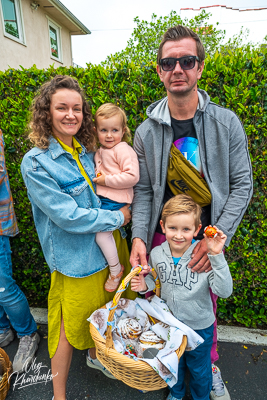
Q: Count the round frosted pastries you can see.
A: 2